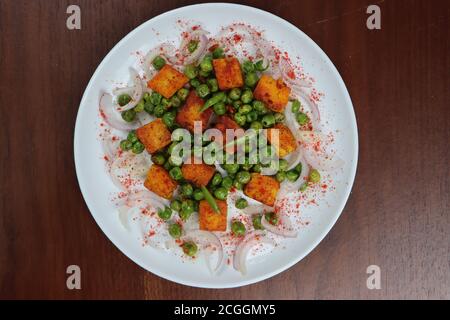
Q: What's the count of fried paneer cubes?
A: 11